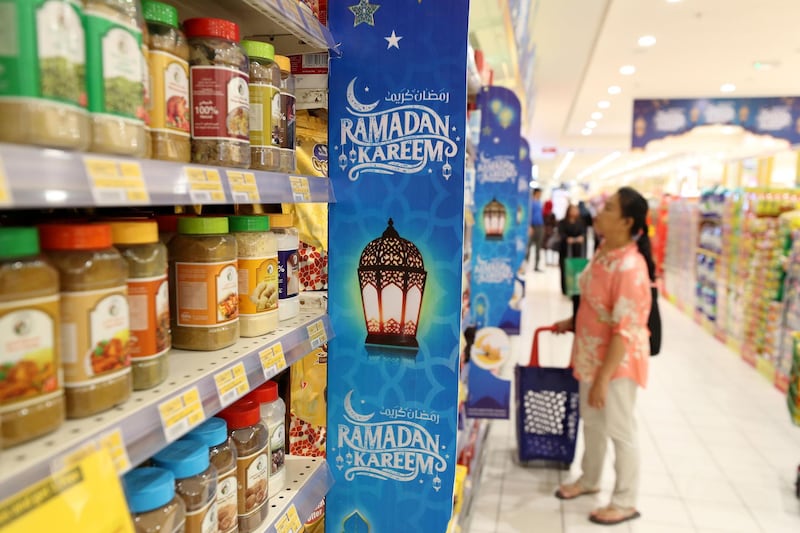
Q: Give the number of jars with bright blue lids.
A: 3